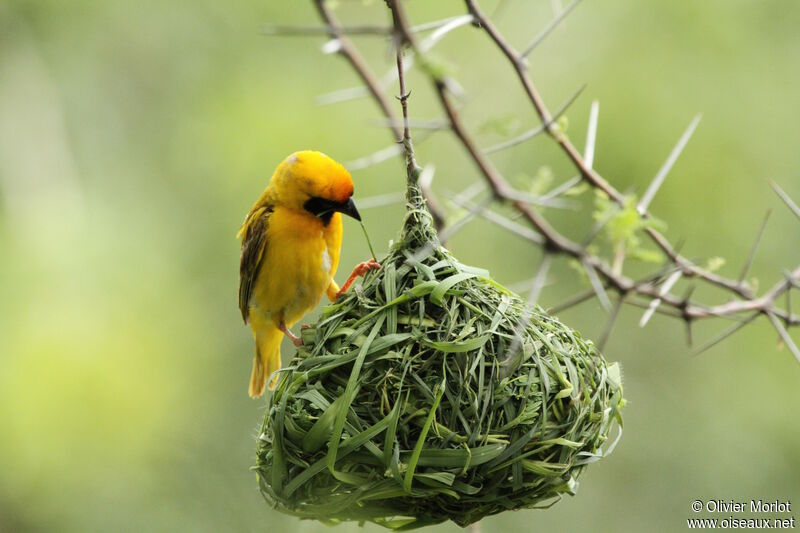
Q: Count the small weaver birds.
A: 1